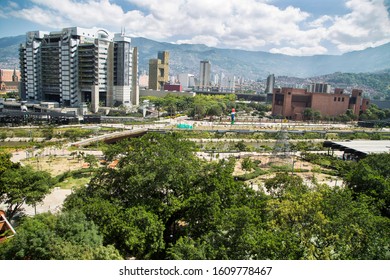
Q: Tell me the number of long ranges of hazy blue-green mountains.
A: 1